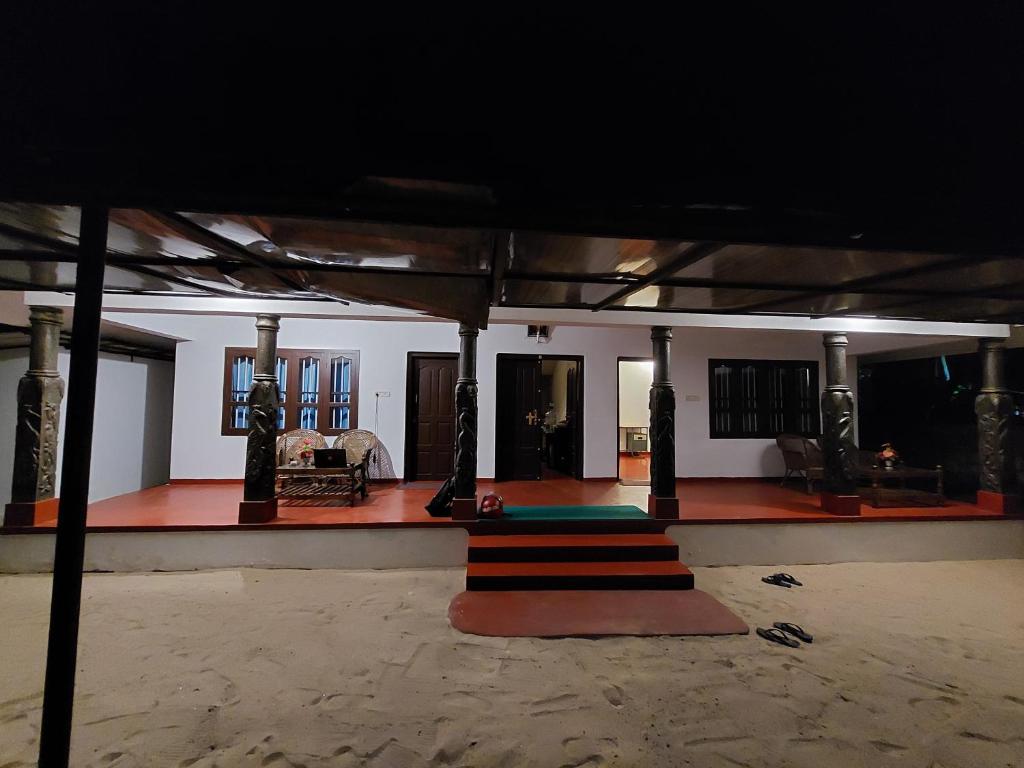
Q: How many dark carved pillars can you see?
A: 6